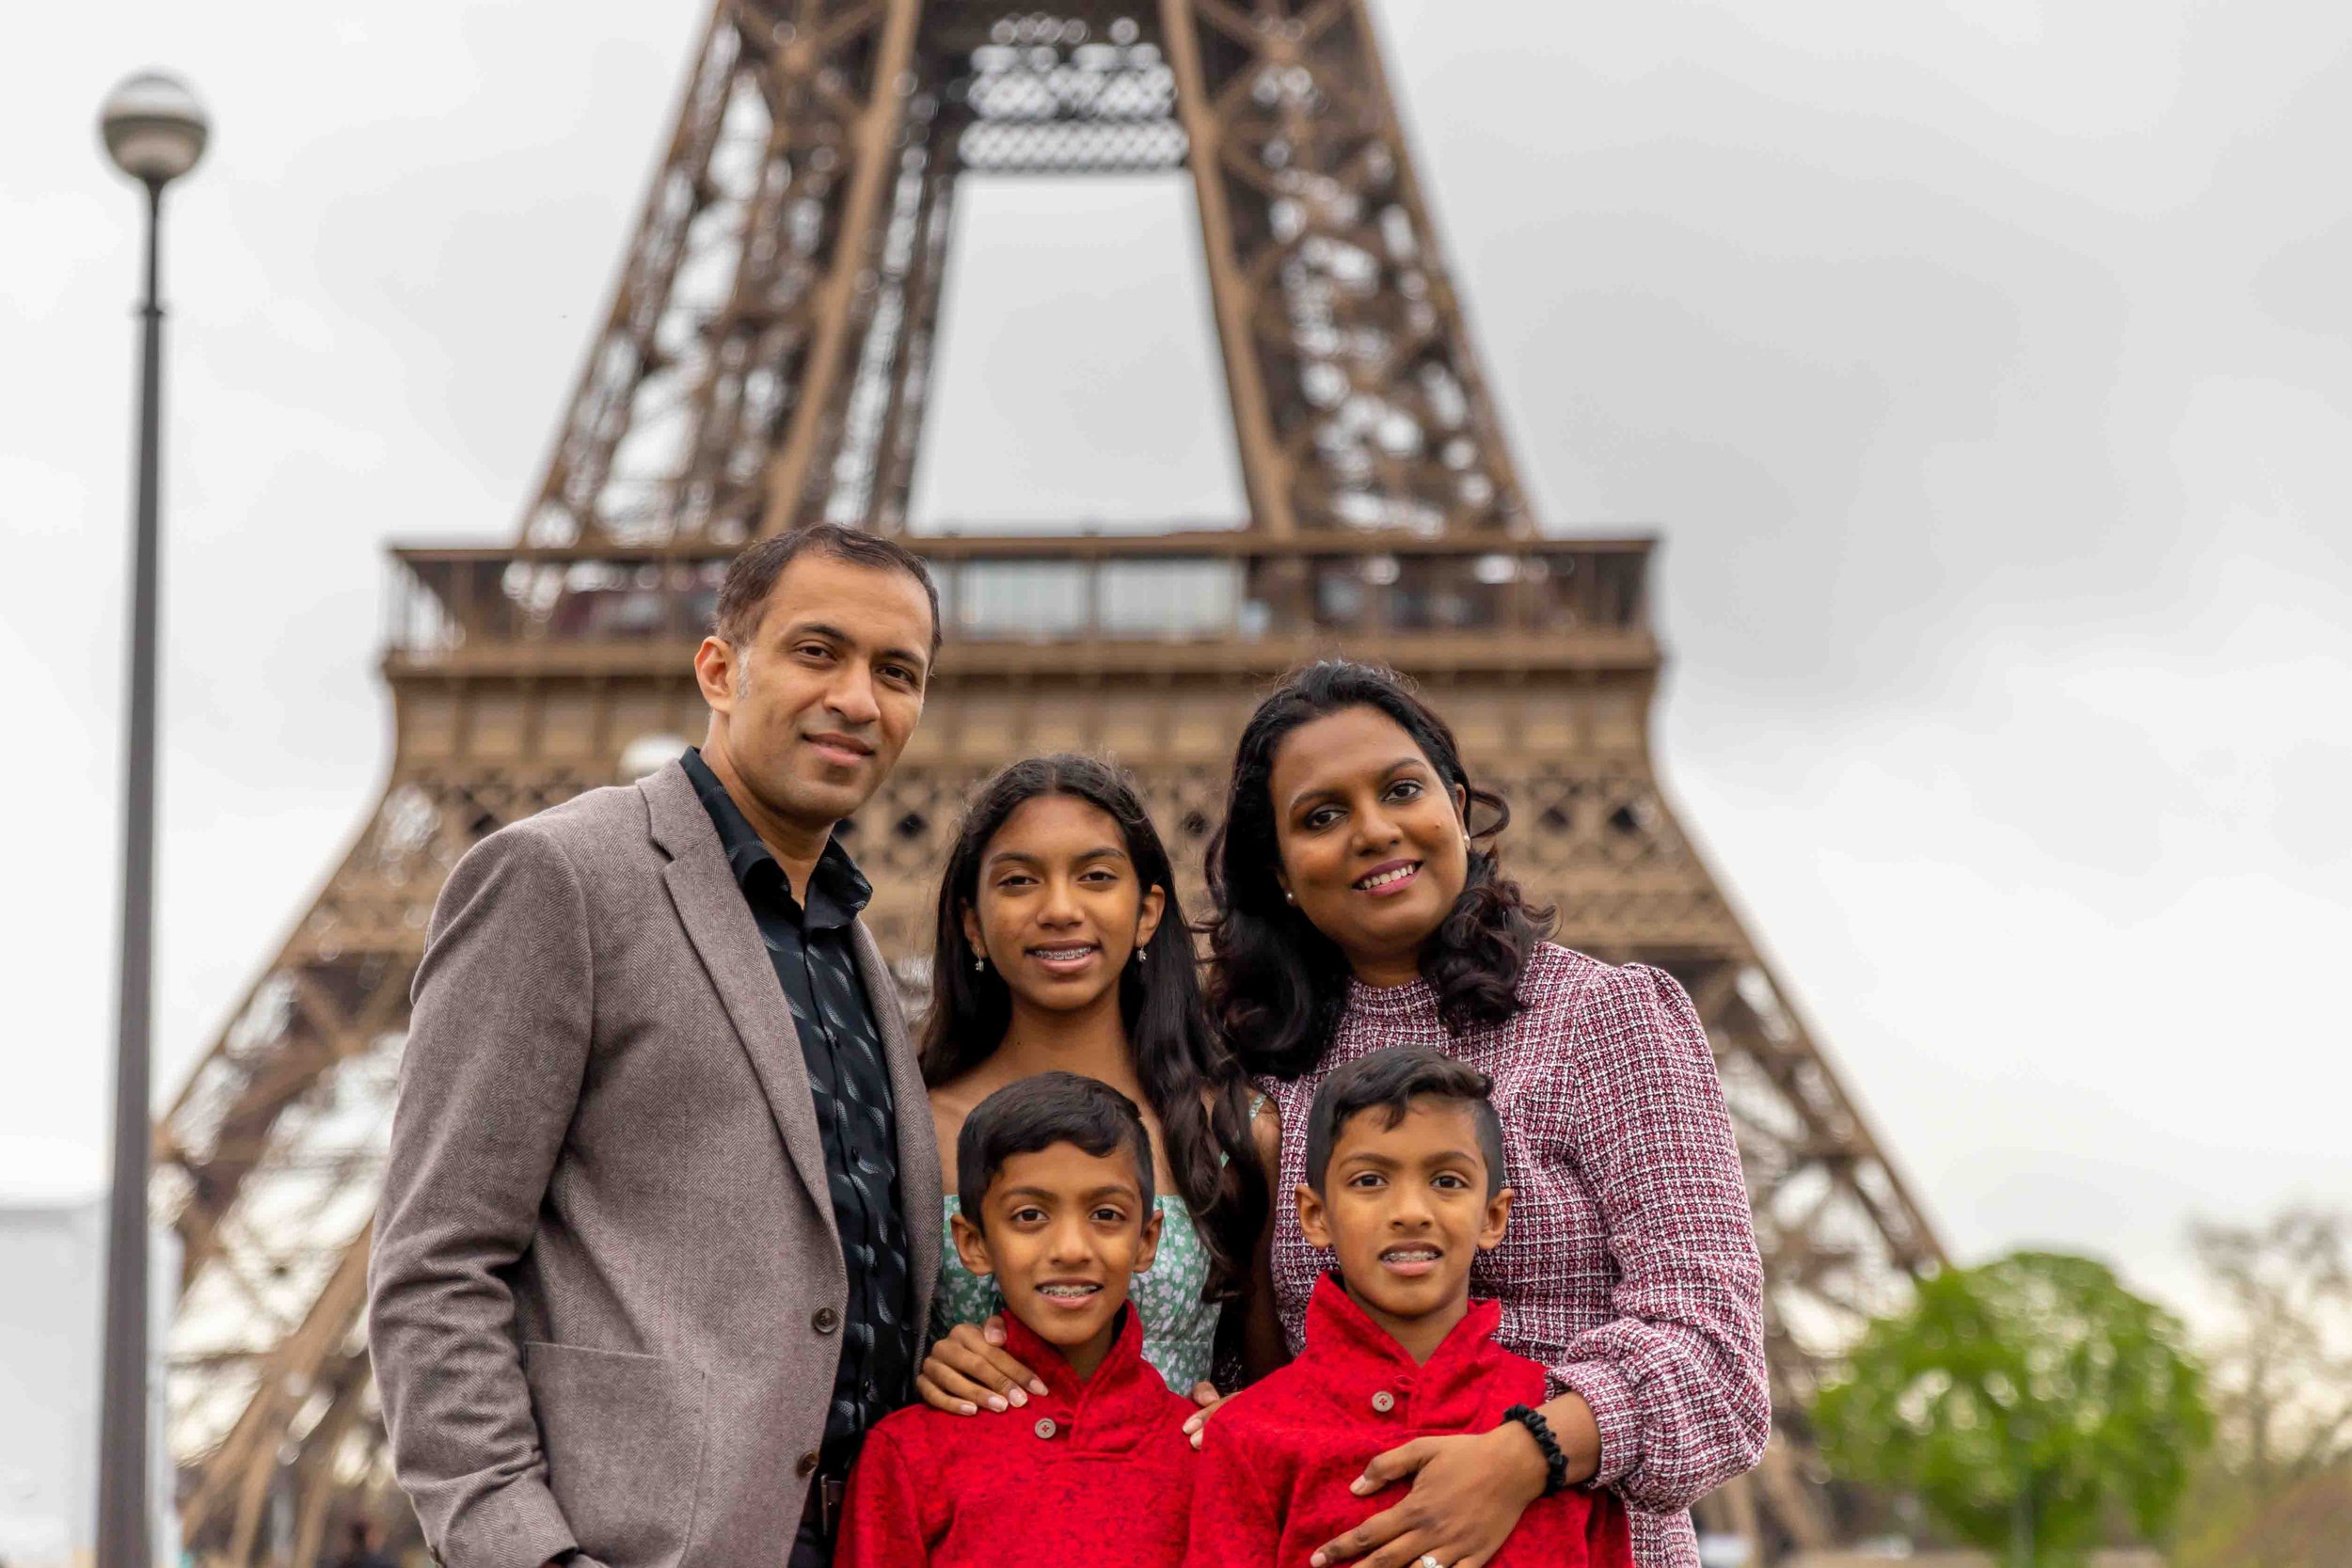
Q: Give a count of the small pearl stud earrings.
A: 2